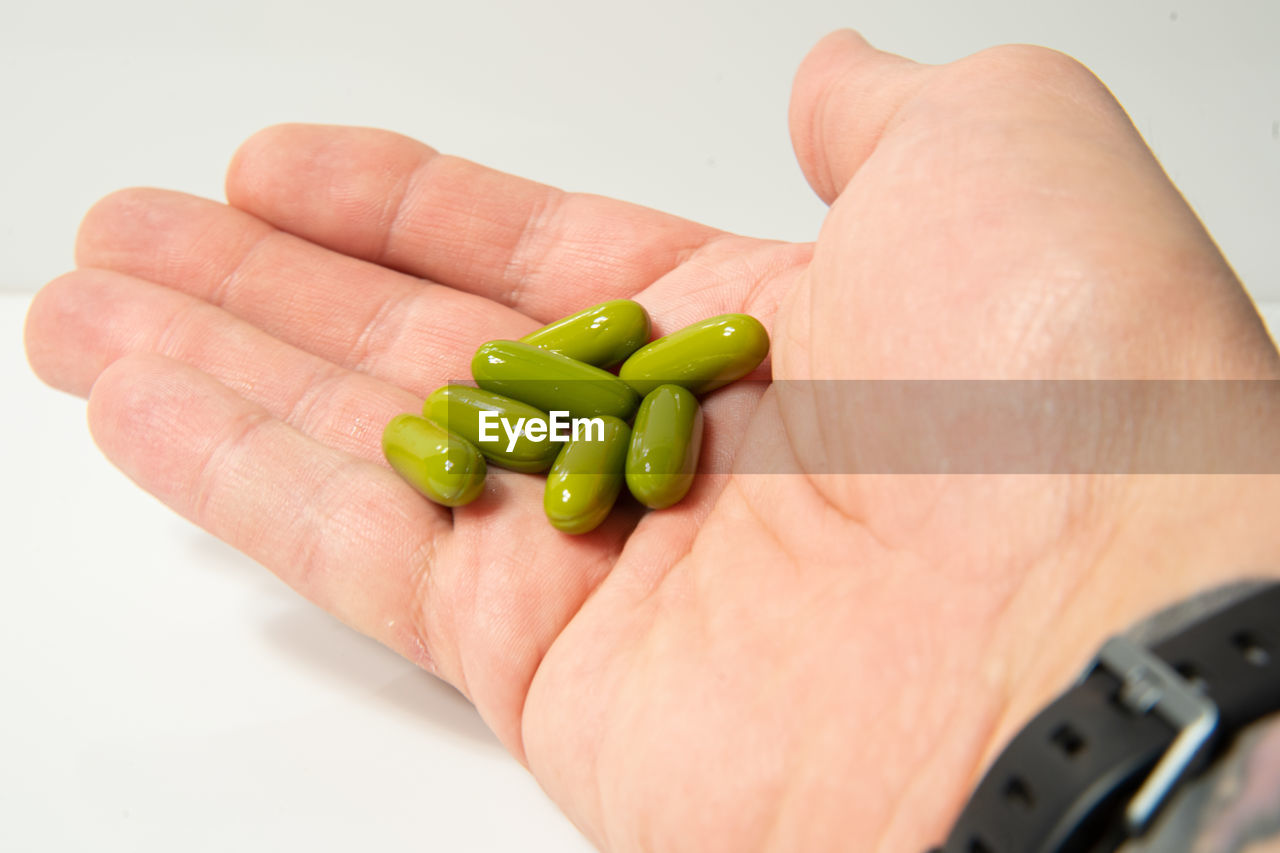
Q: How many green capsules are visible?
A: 7